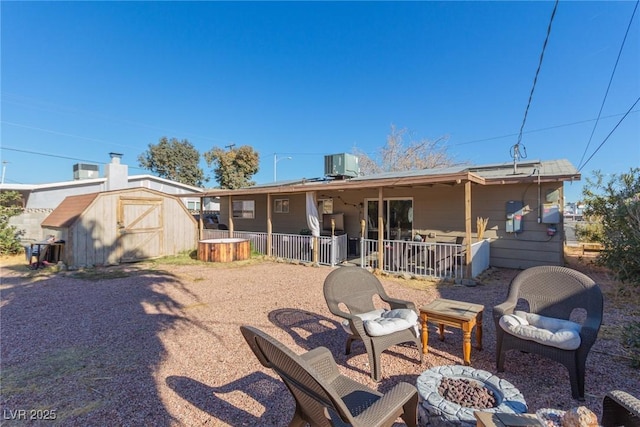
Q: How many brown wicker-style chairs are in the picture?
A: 4